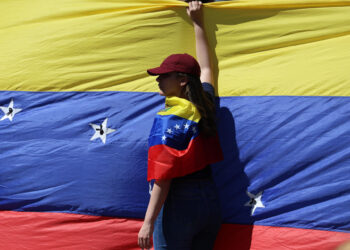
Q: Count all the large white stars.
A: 3